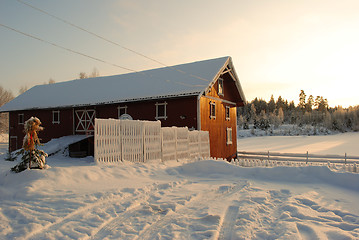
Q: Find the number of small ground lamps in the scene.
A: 0